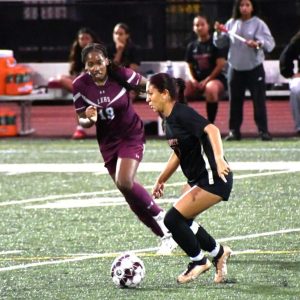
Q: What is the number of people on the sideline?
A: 5